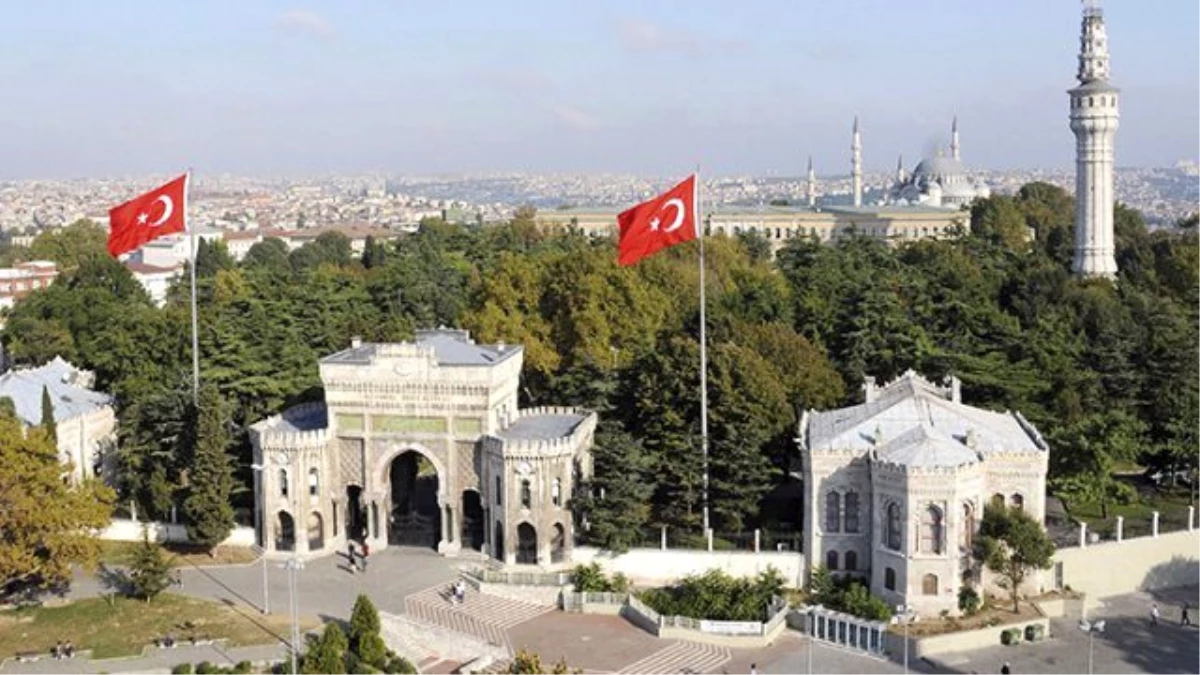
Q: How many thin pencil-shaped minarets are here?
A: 4